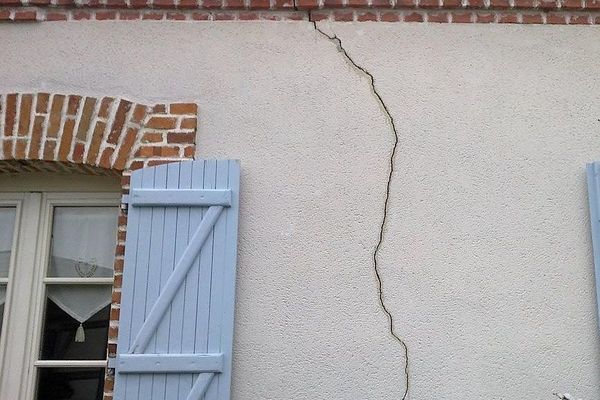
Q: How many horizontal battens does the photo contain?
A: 2